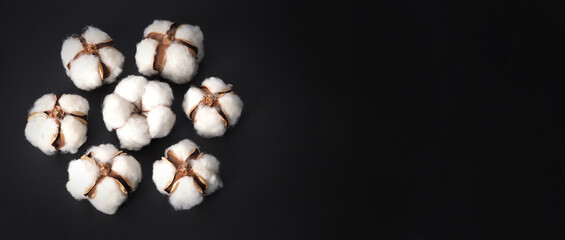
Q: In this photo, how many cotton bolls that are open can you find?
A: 7